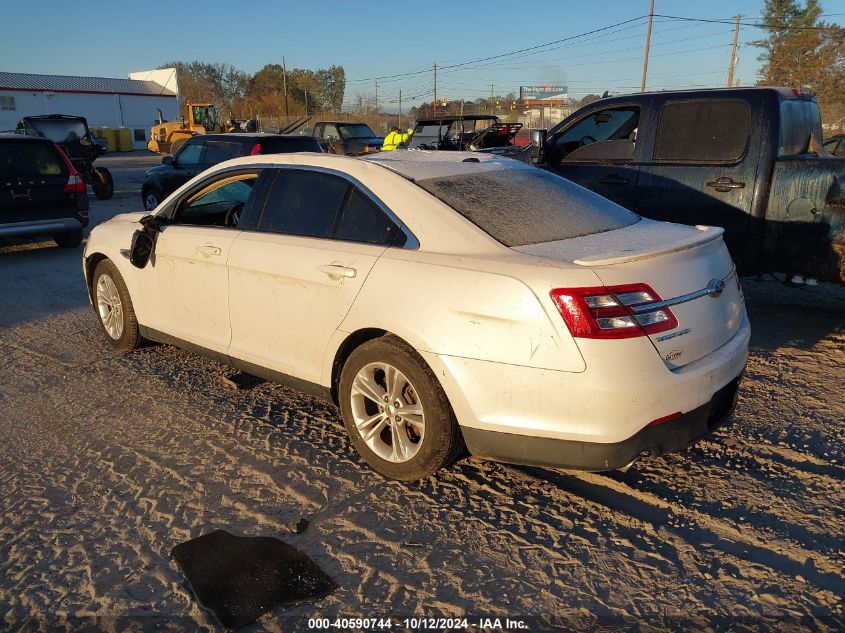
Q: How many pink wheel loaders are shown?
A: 0